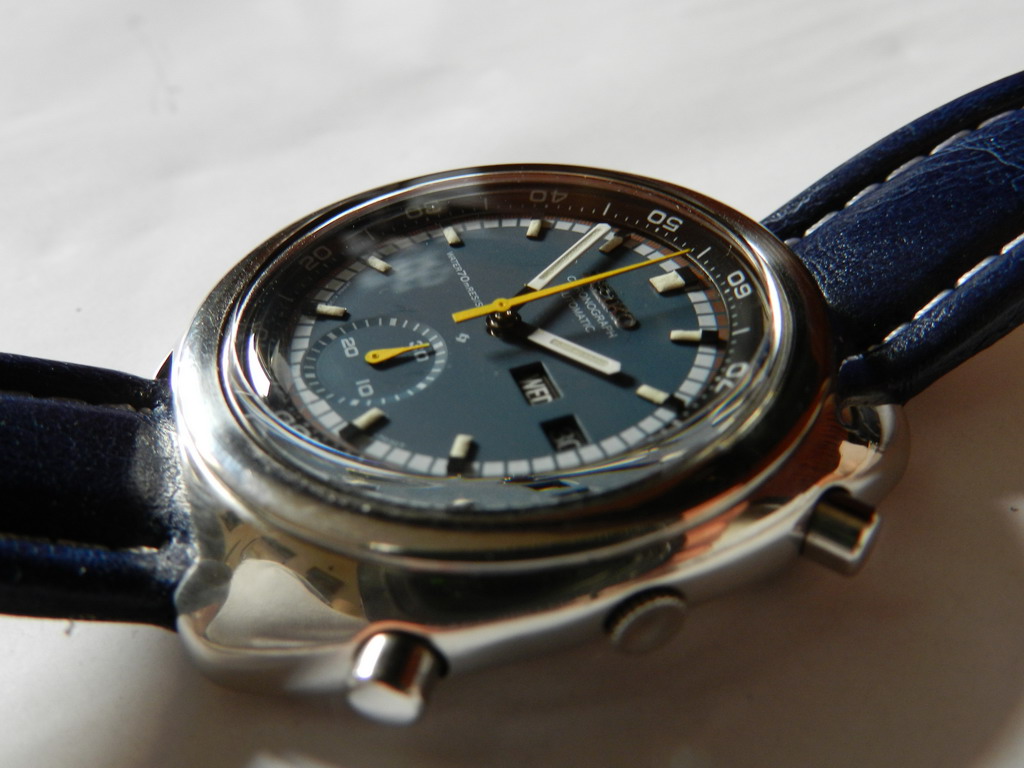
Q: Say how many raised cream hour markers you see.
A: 10